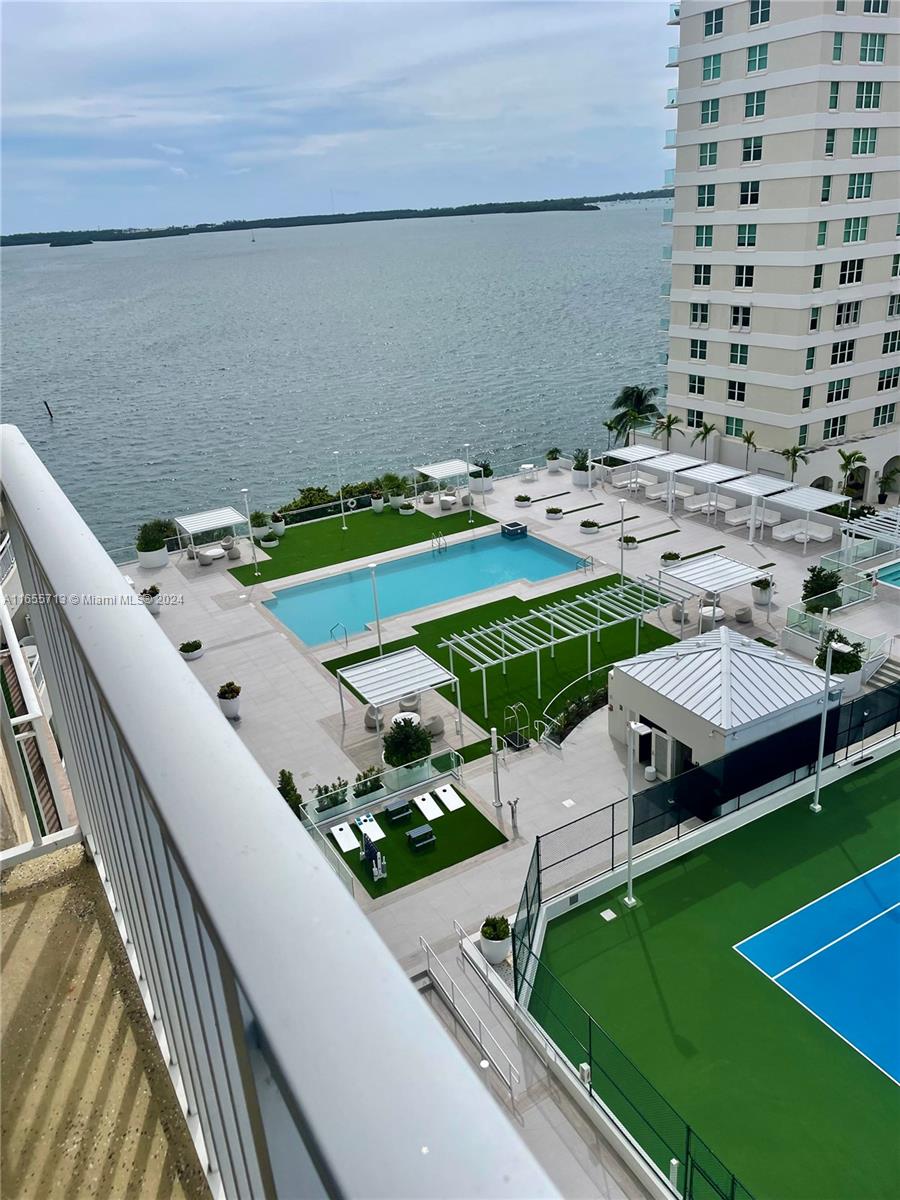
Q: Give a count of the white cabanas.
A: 9